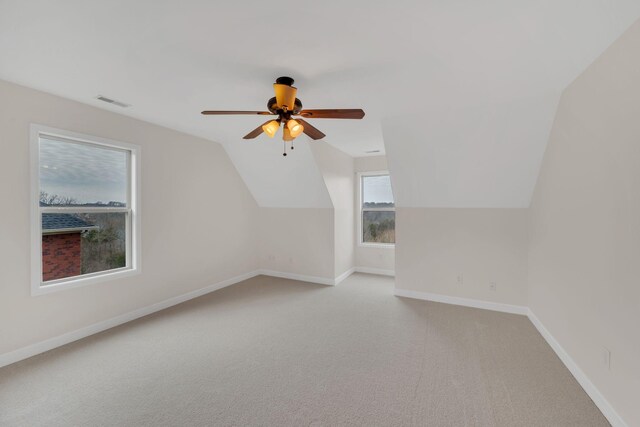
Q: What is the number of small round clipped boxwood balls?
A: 0